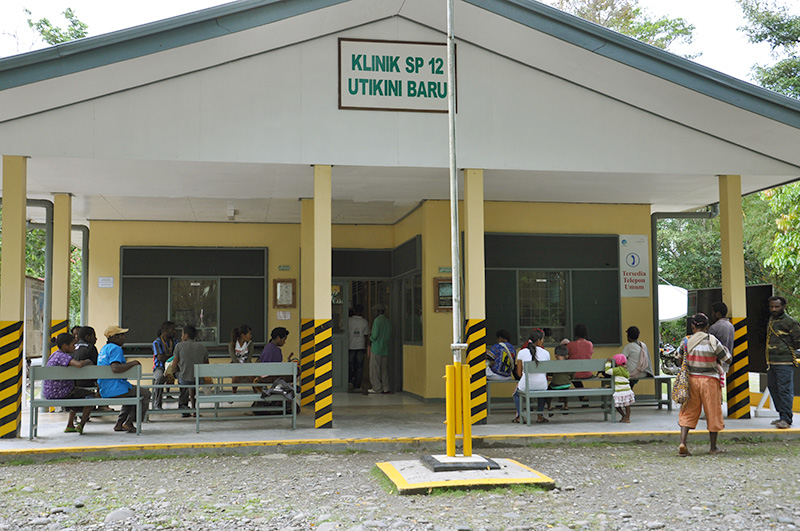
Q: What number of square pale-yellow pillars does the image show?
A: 6